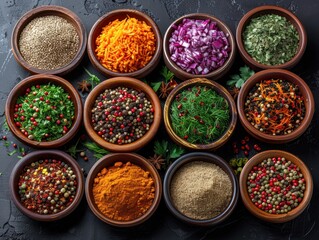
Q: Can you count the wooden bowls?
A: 12